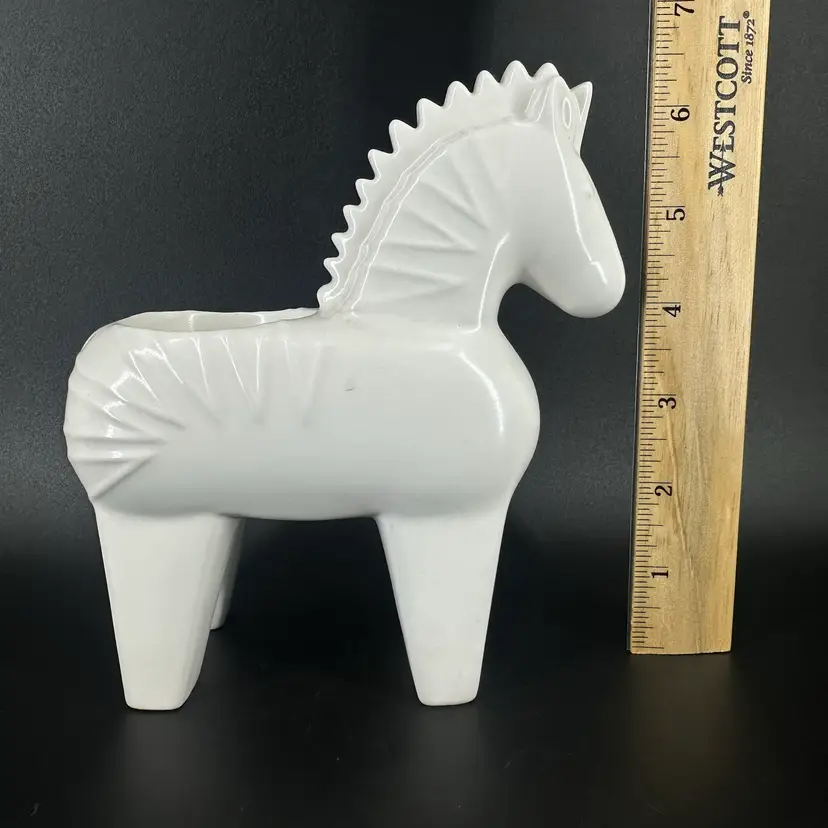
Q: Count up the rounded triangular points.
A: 12